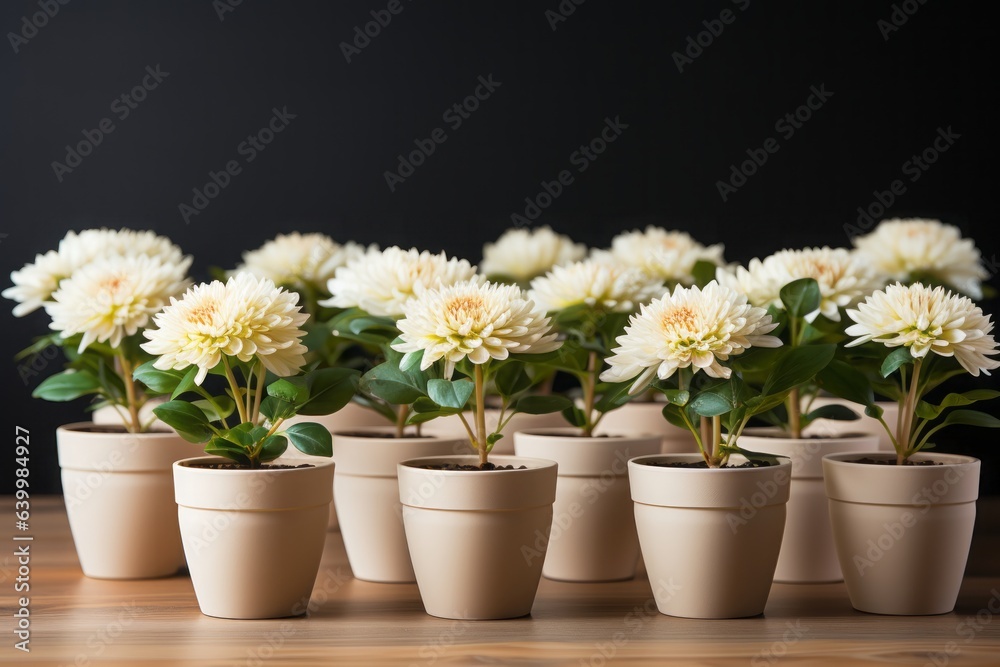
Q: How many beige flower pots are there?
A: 13